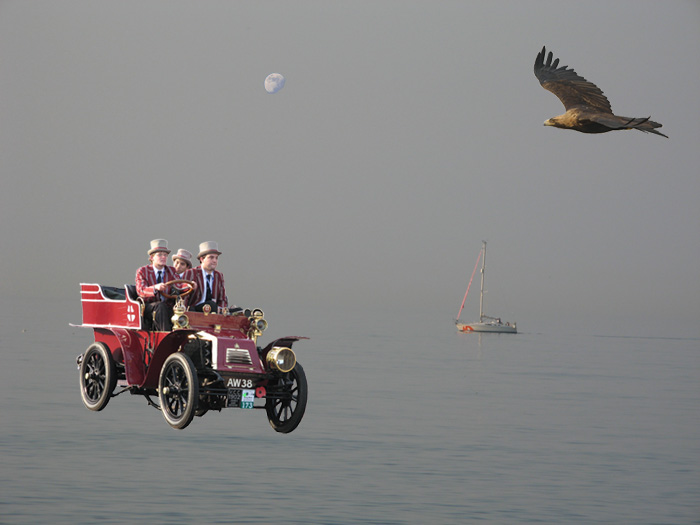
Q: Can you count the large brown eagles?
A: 1